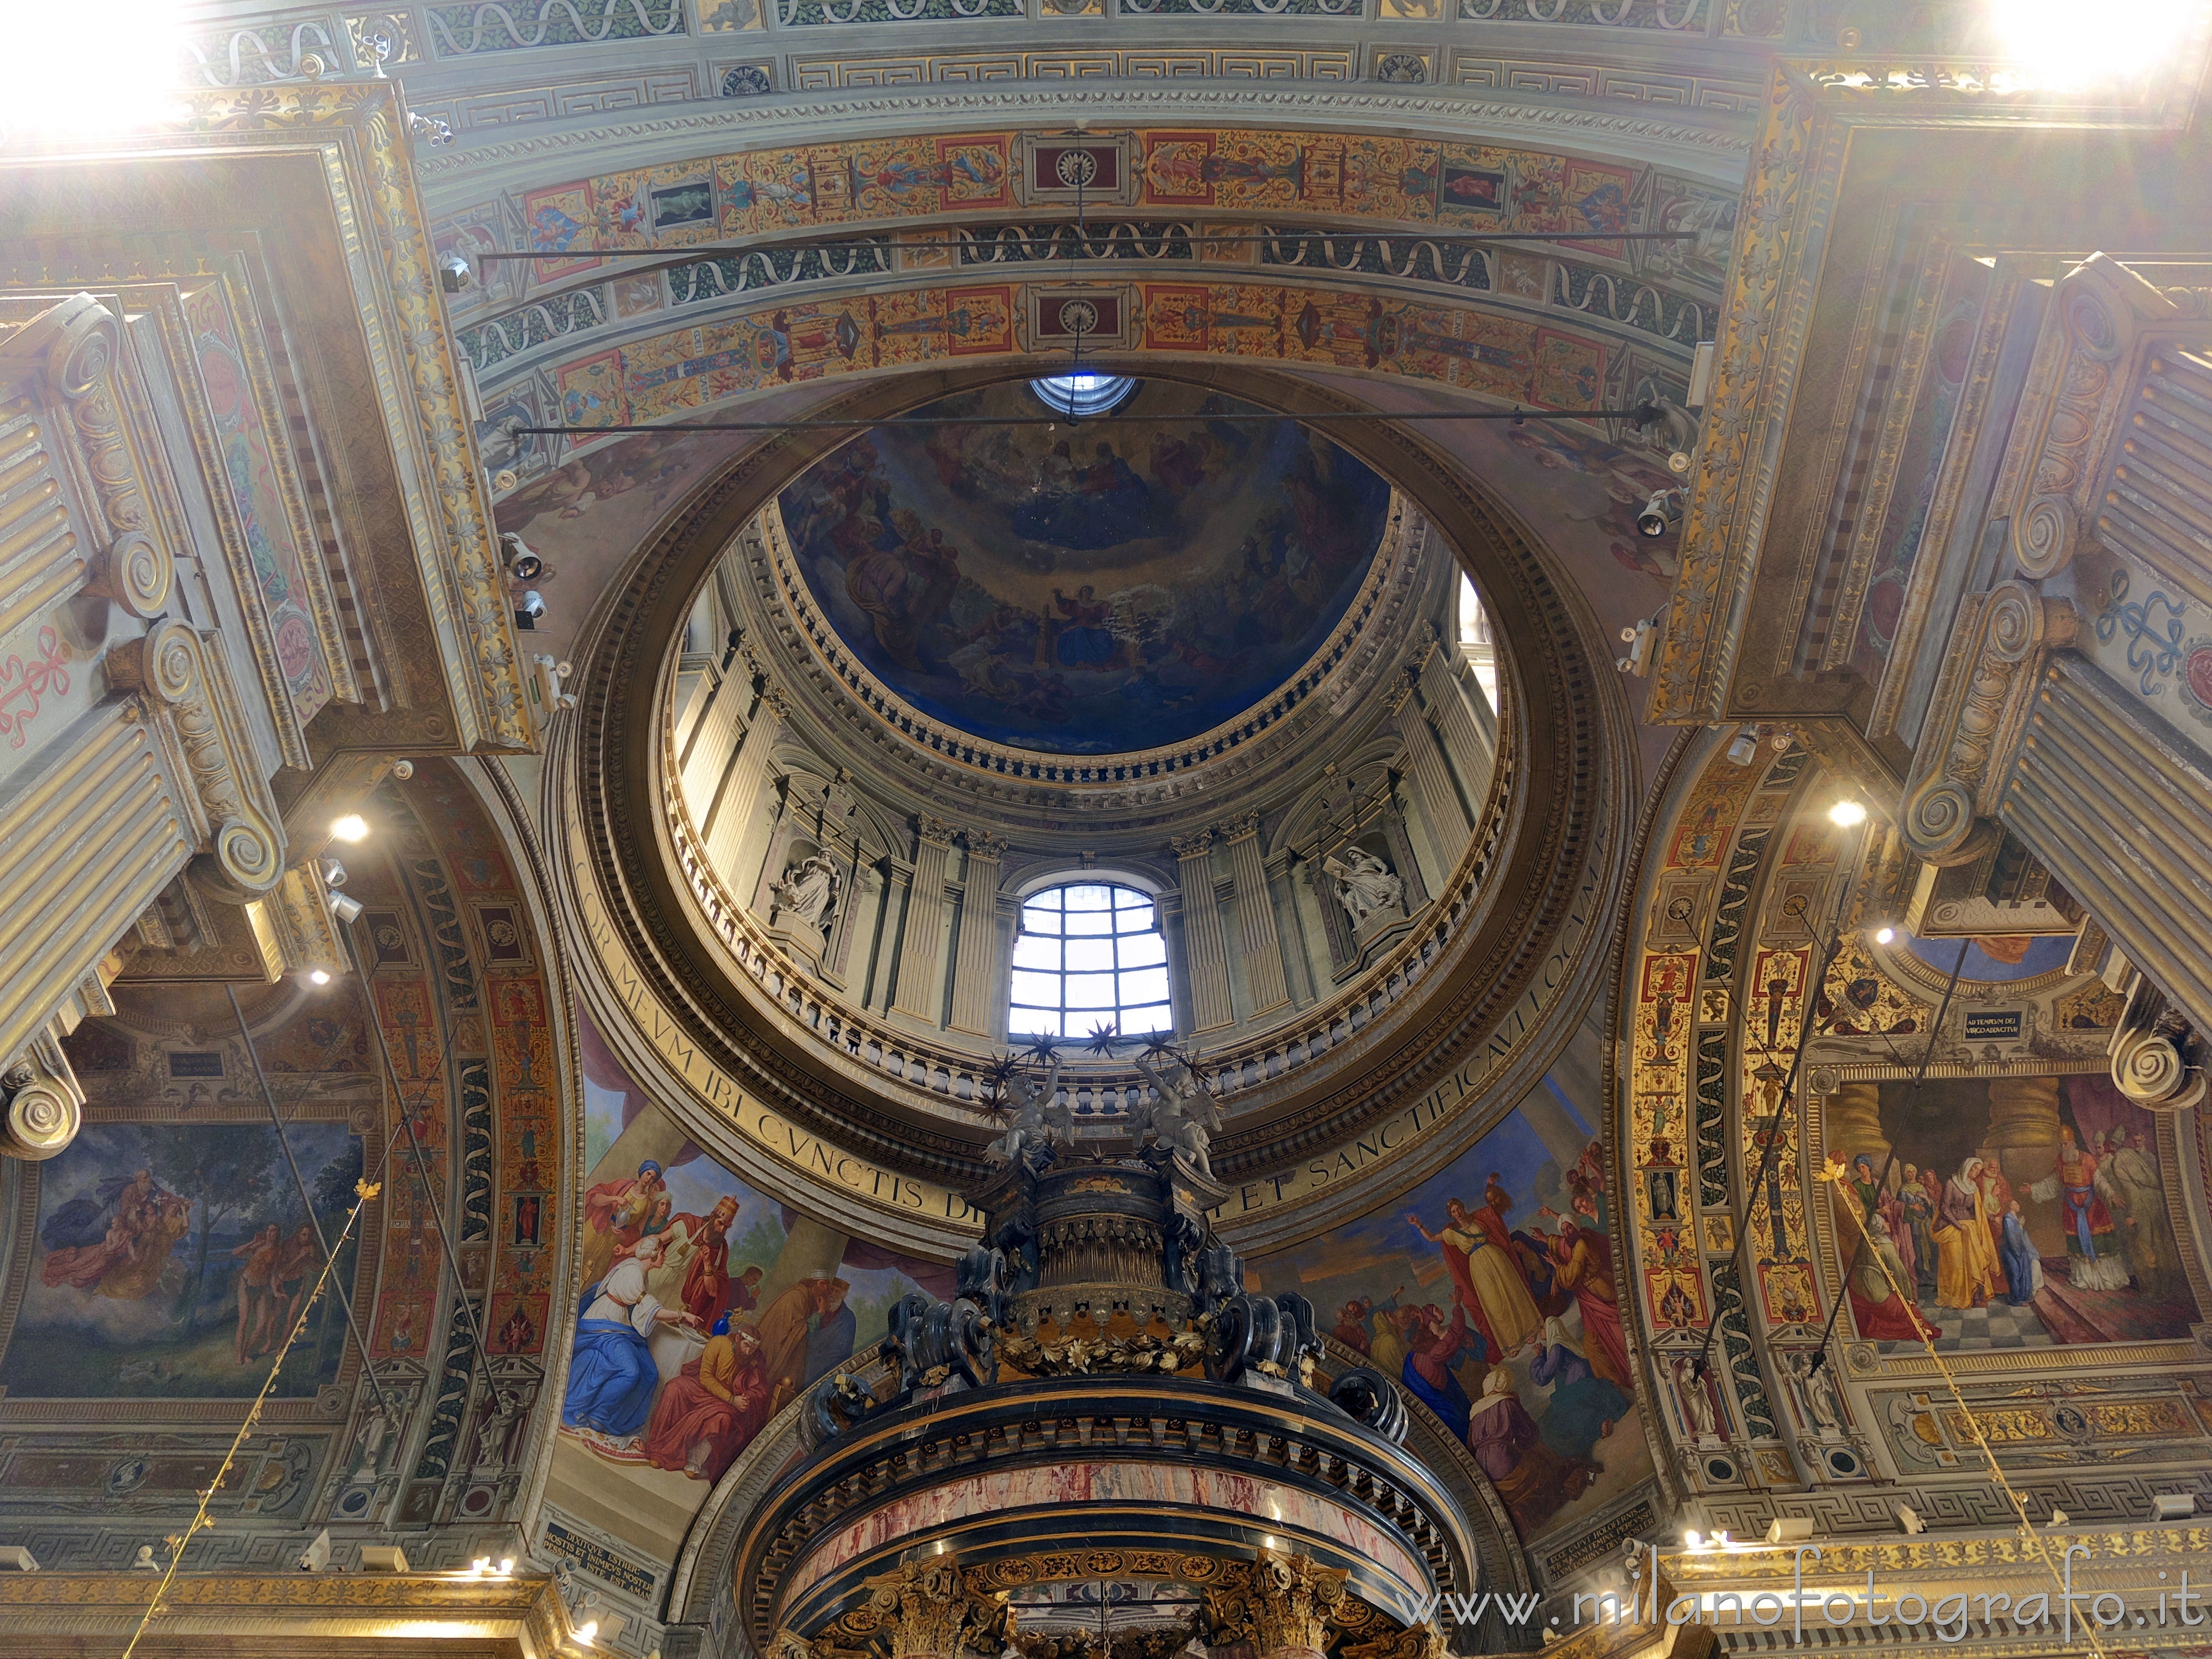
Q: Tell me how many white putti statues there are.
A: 2